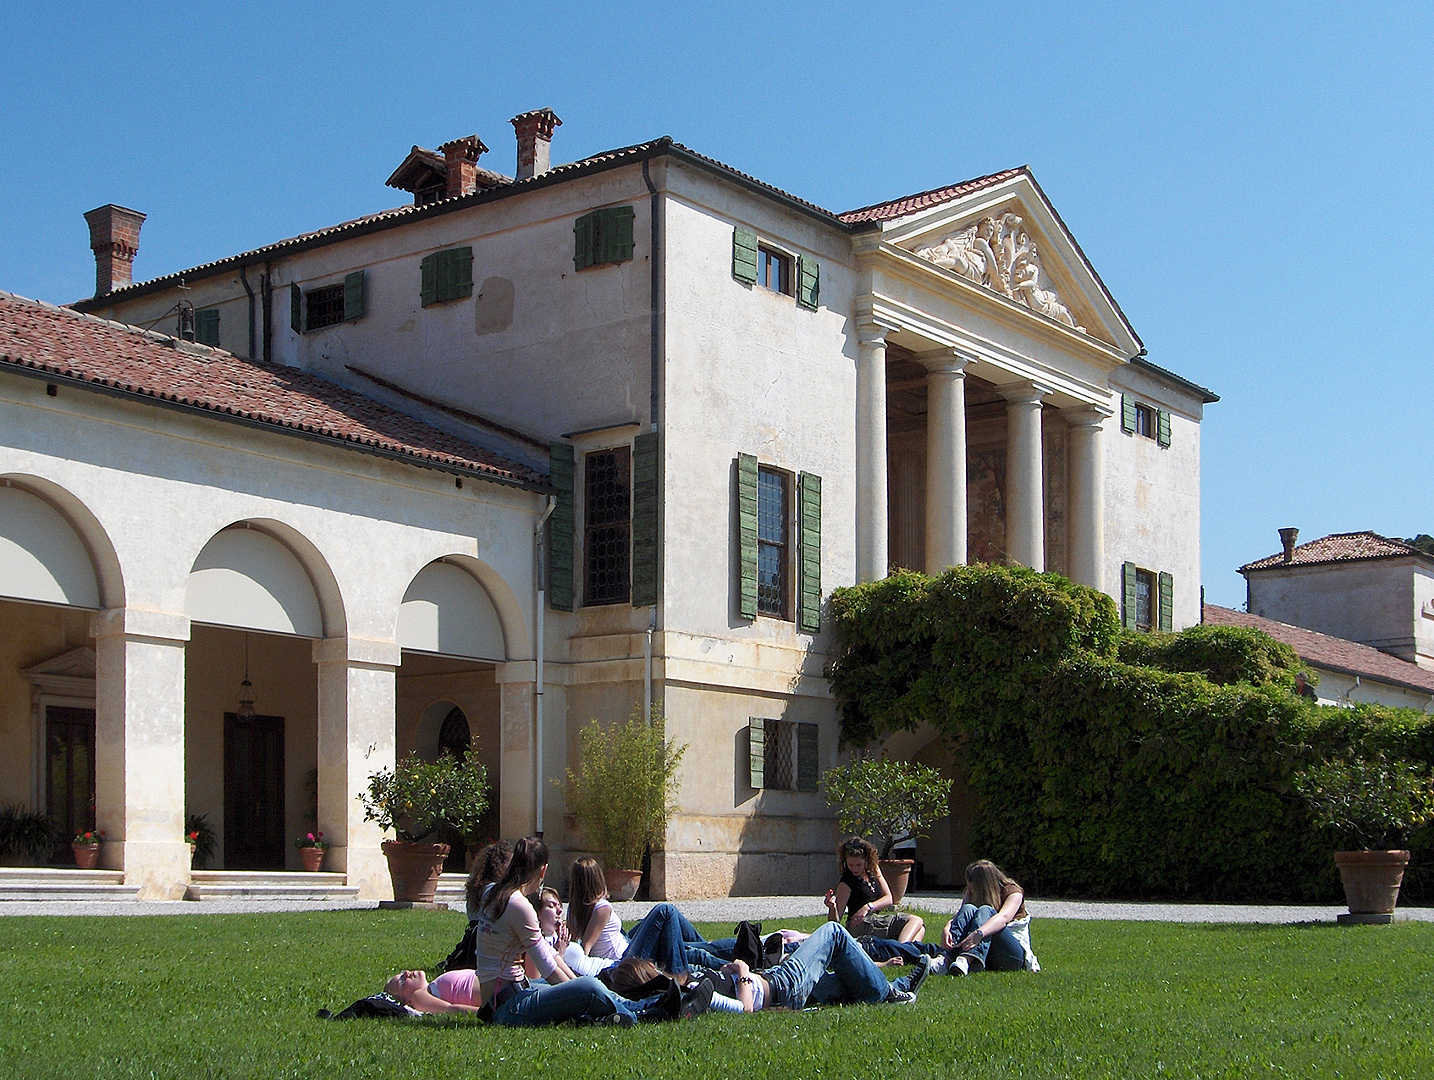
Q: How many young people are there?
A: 9